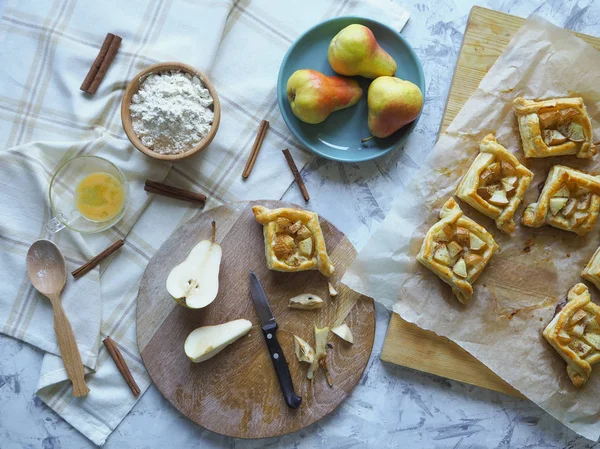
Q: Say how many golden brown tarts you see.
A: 7